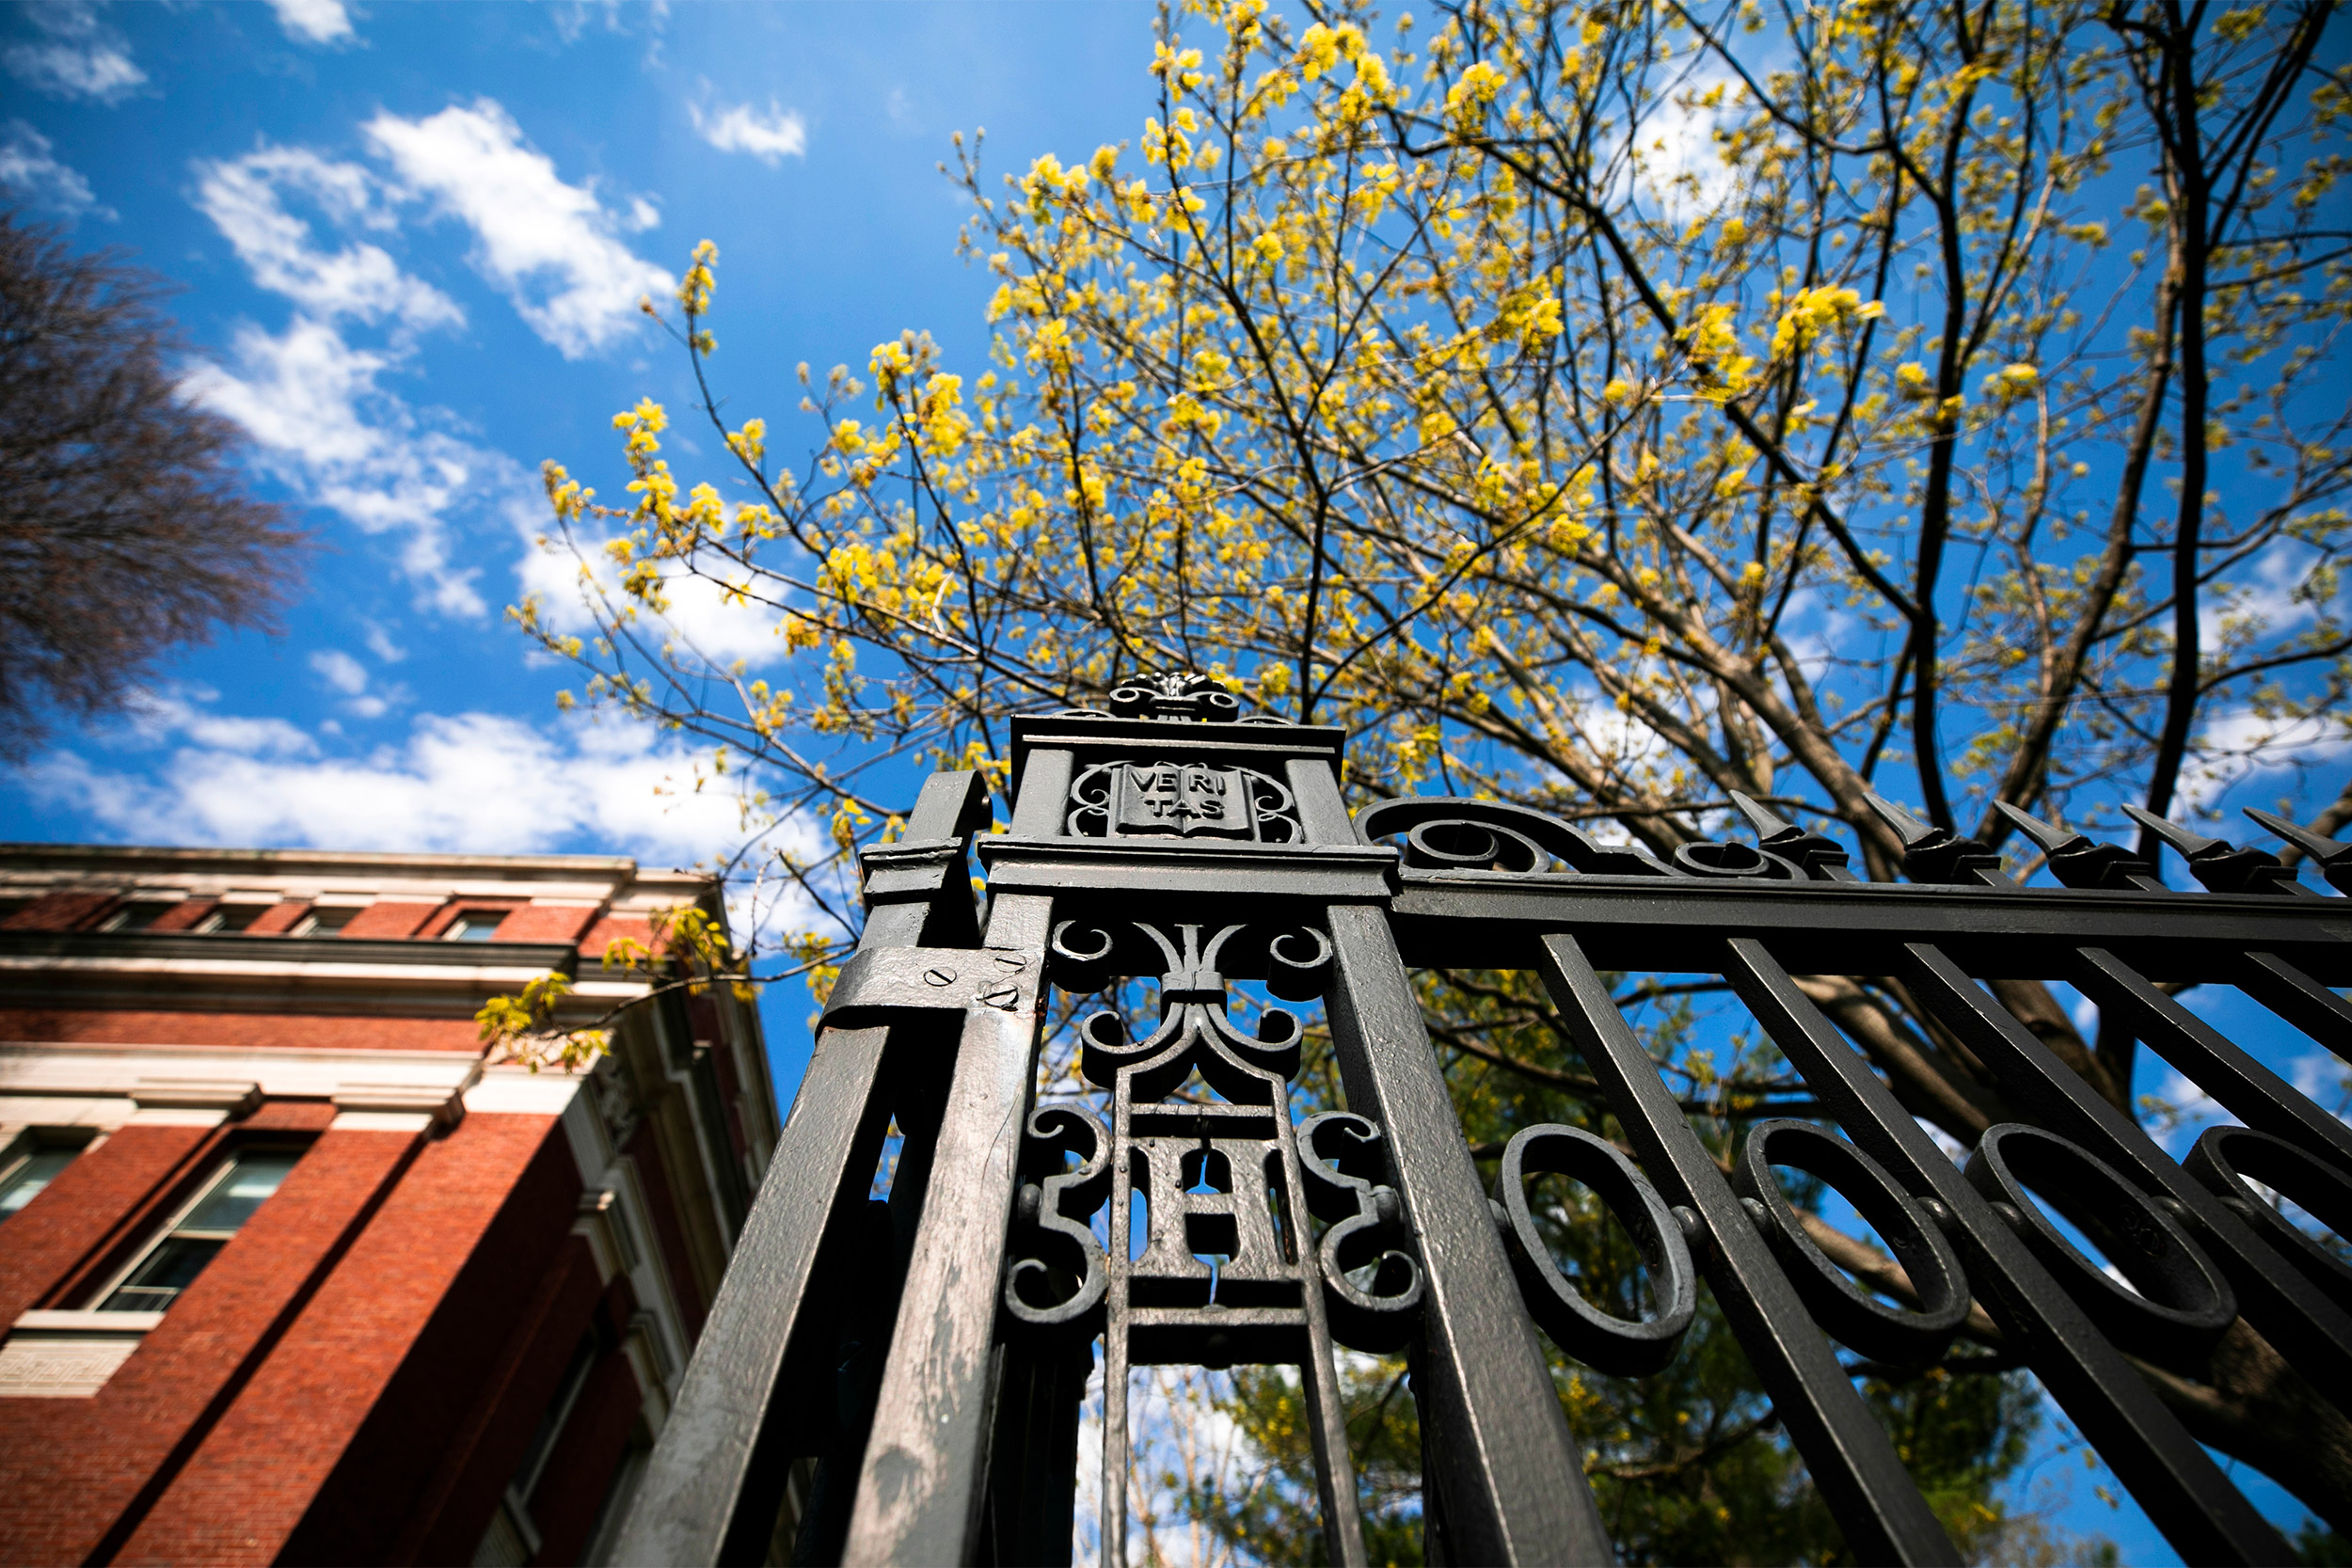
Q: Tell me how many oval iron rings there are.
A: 4